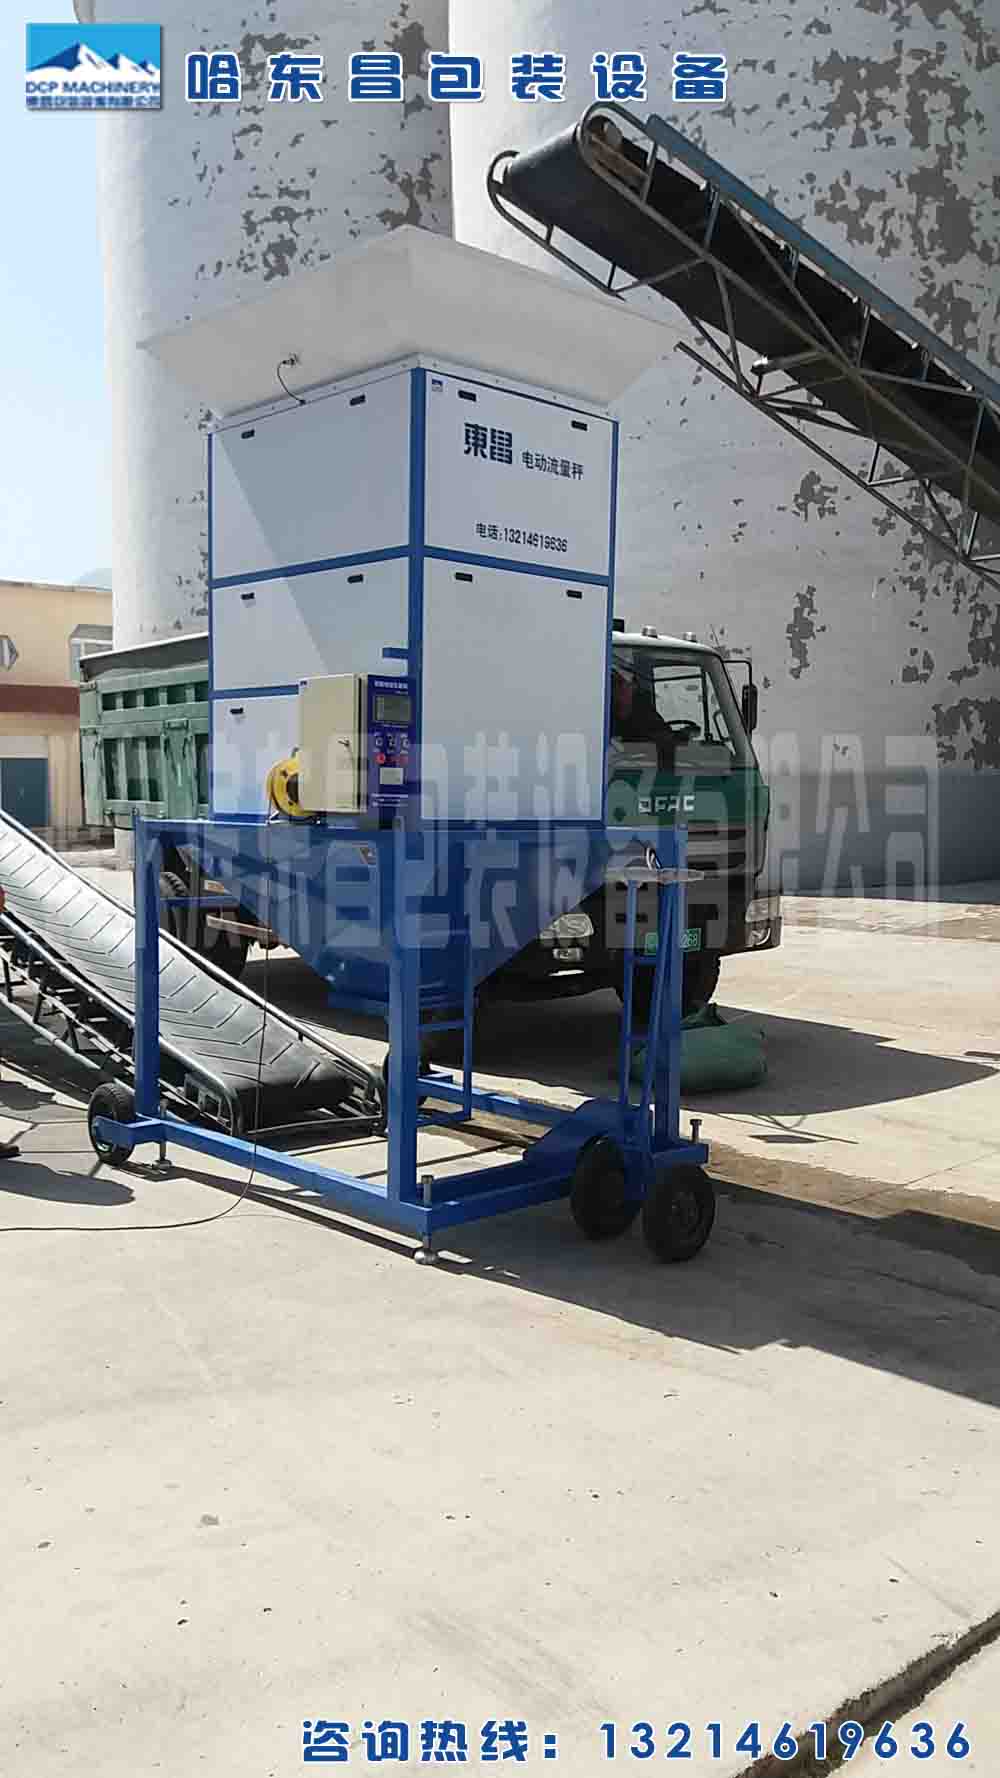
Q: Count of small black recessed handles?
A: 9